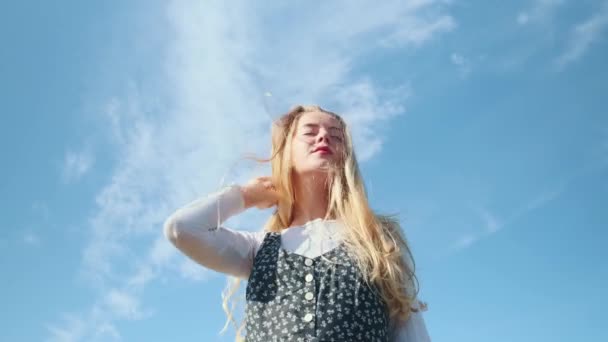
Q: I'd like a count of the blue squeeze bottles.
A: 0